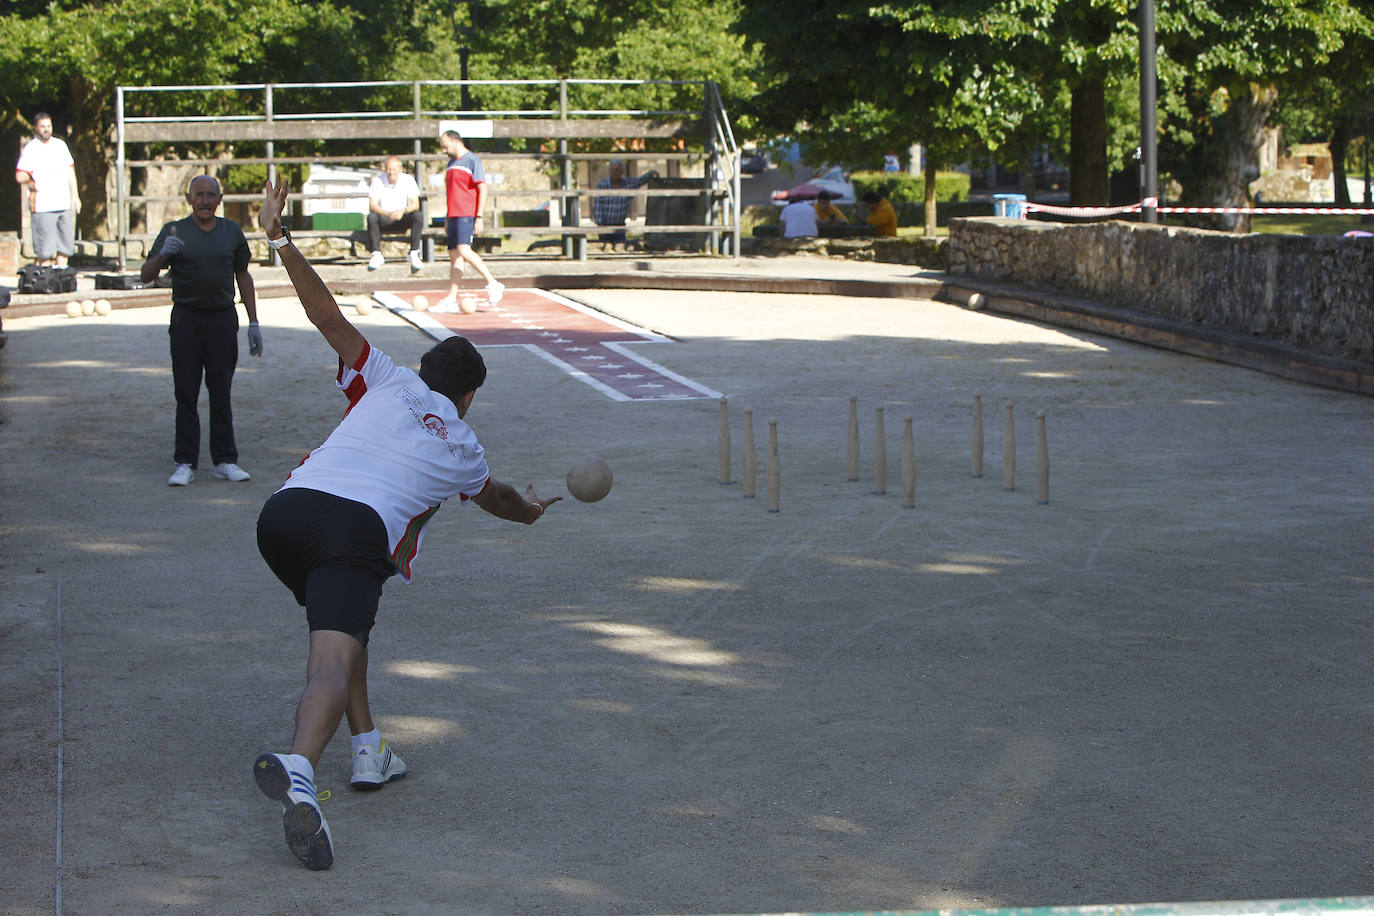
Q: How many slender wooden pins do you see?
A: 9